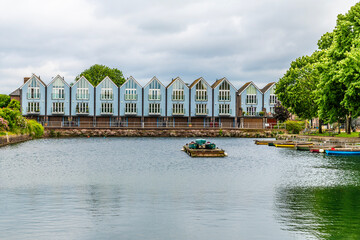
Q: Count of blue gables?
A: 11